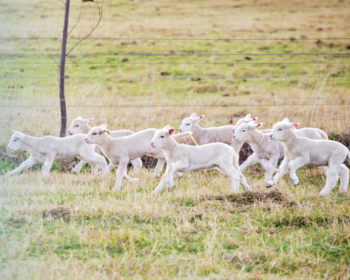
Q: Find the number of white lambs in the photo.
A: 8